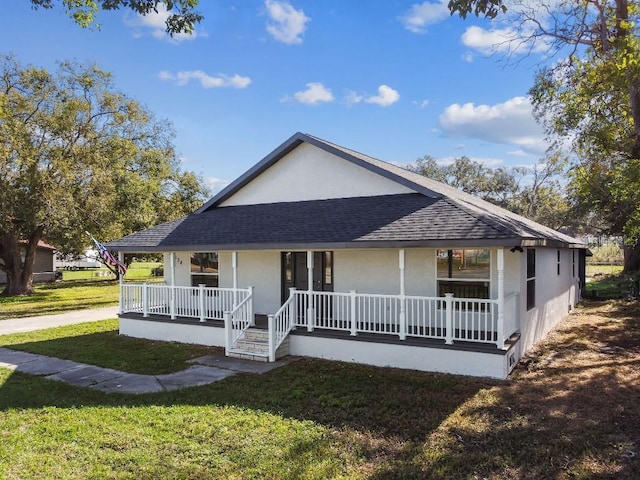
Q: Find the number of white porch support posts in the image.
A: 6